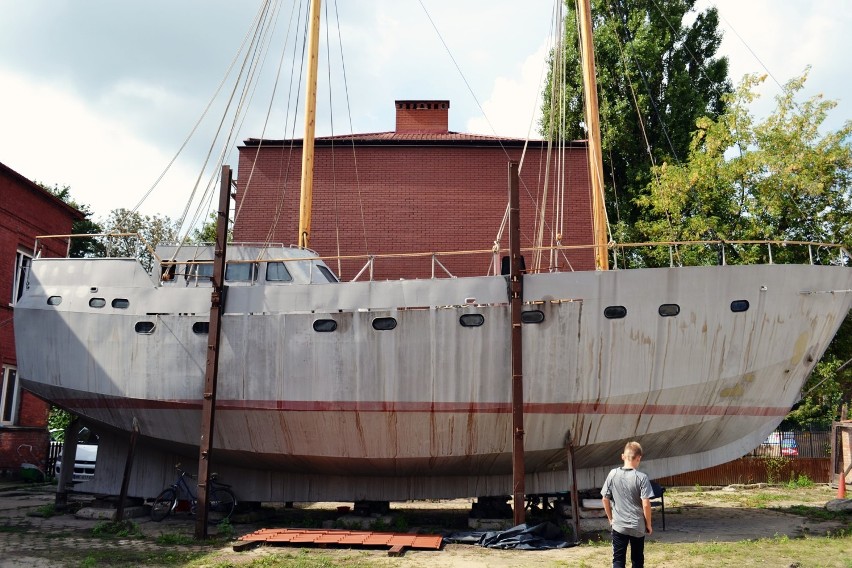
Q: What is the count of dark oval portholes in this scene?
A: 12